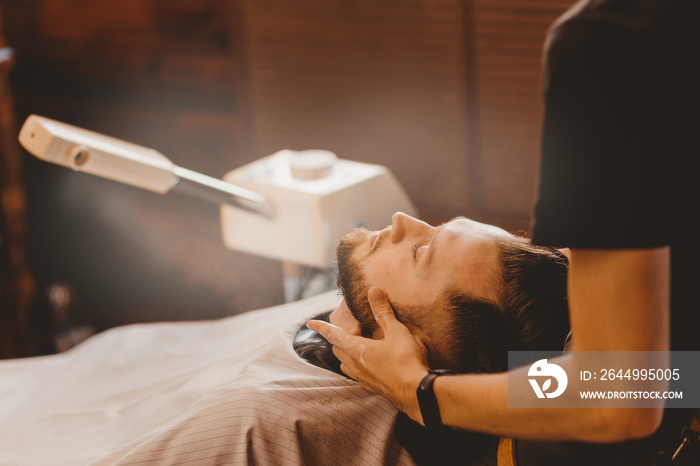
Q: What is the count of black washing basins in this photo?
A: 1